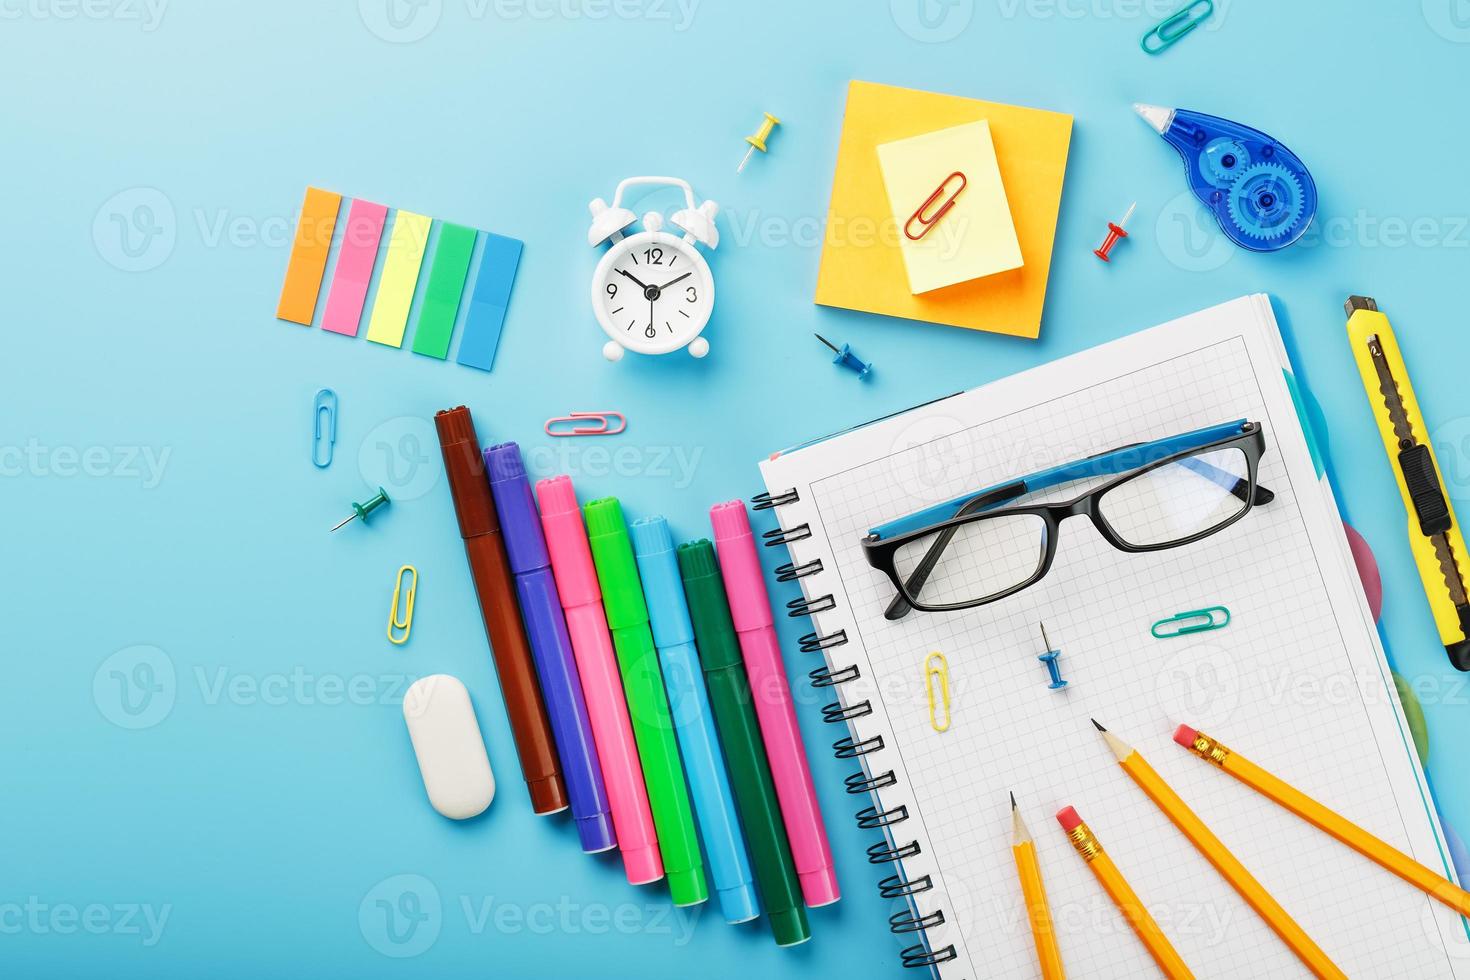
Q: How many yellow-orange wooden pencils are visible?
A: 4